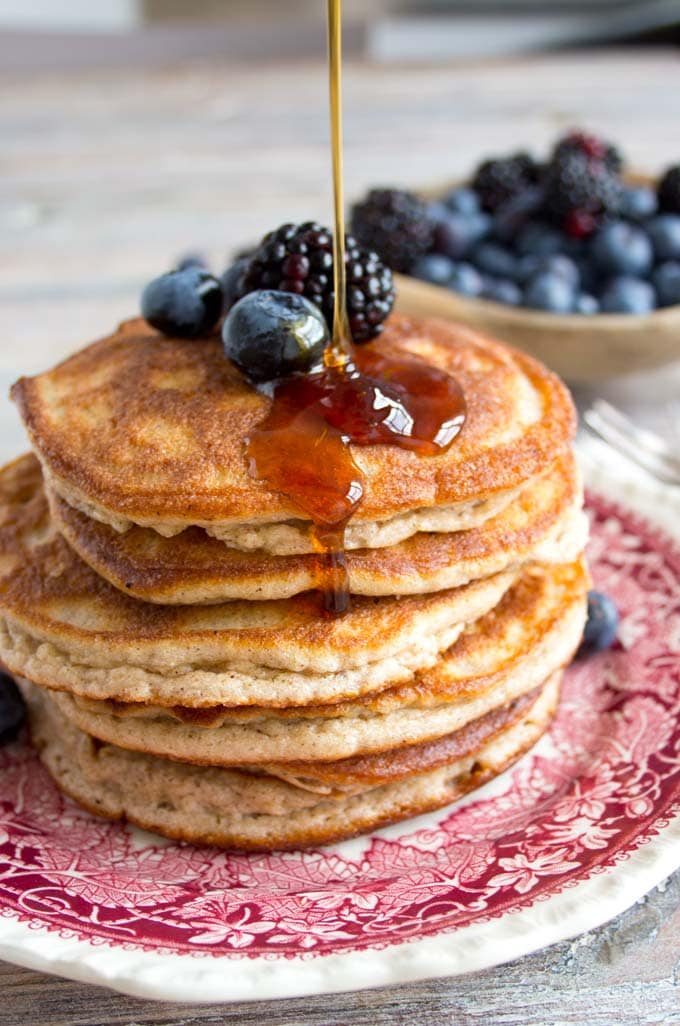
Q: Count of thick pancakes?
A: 5